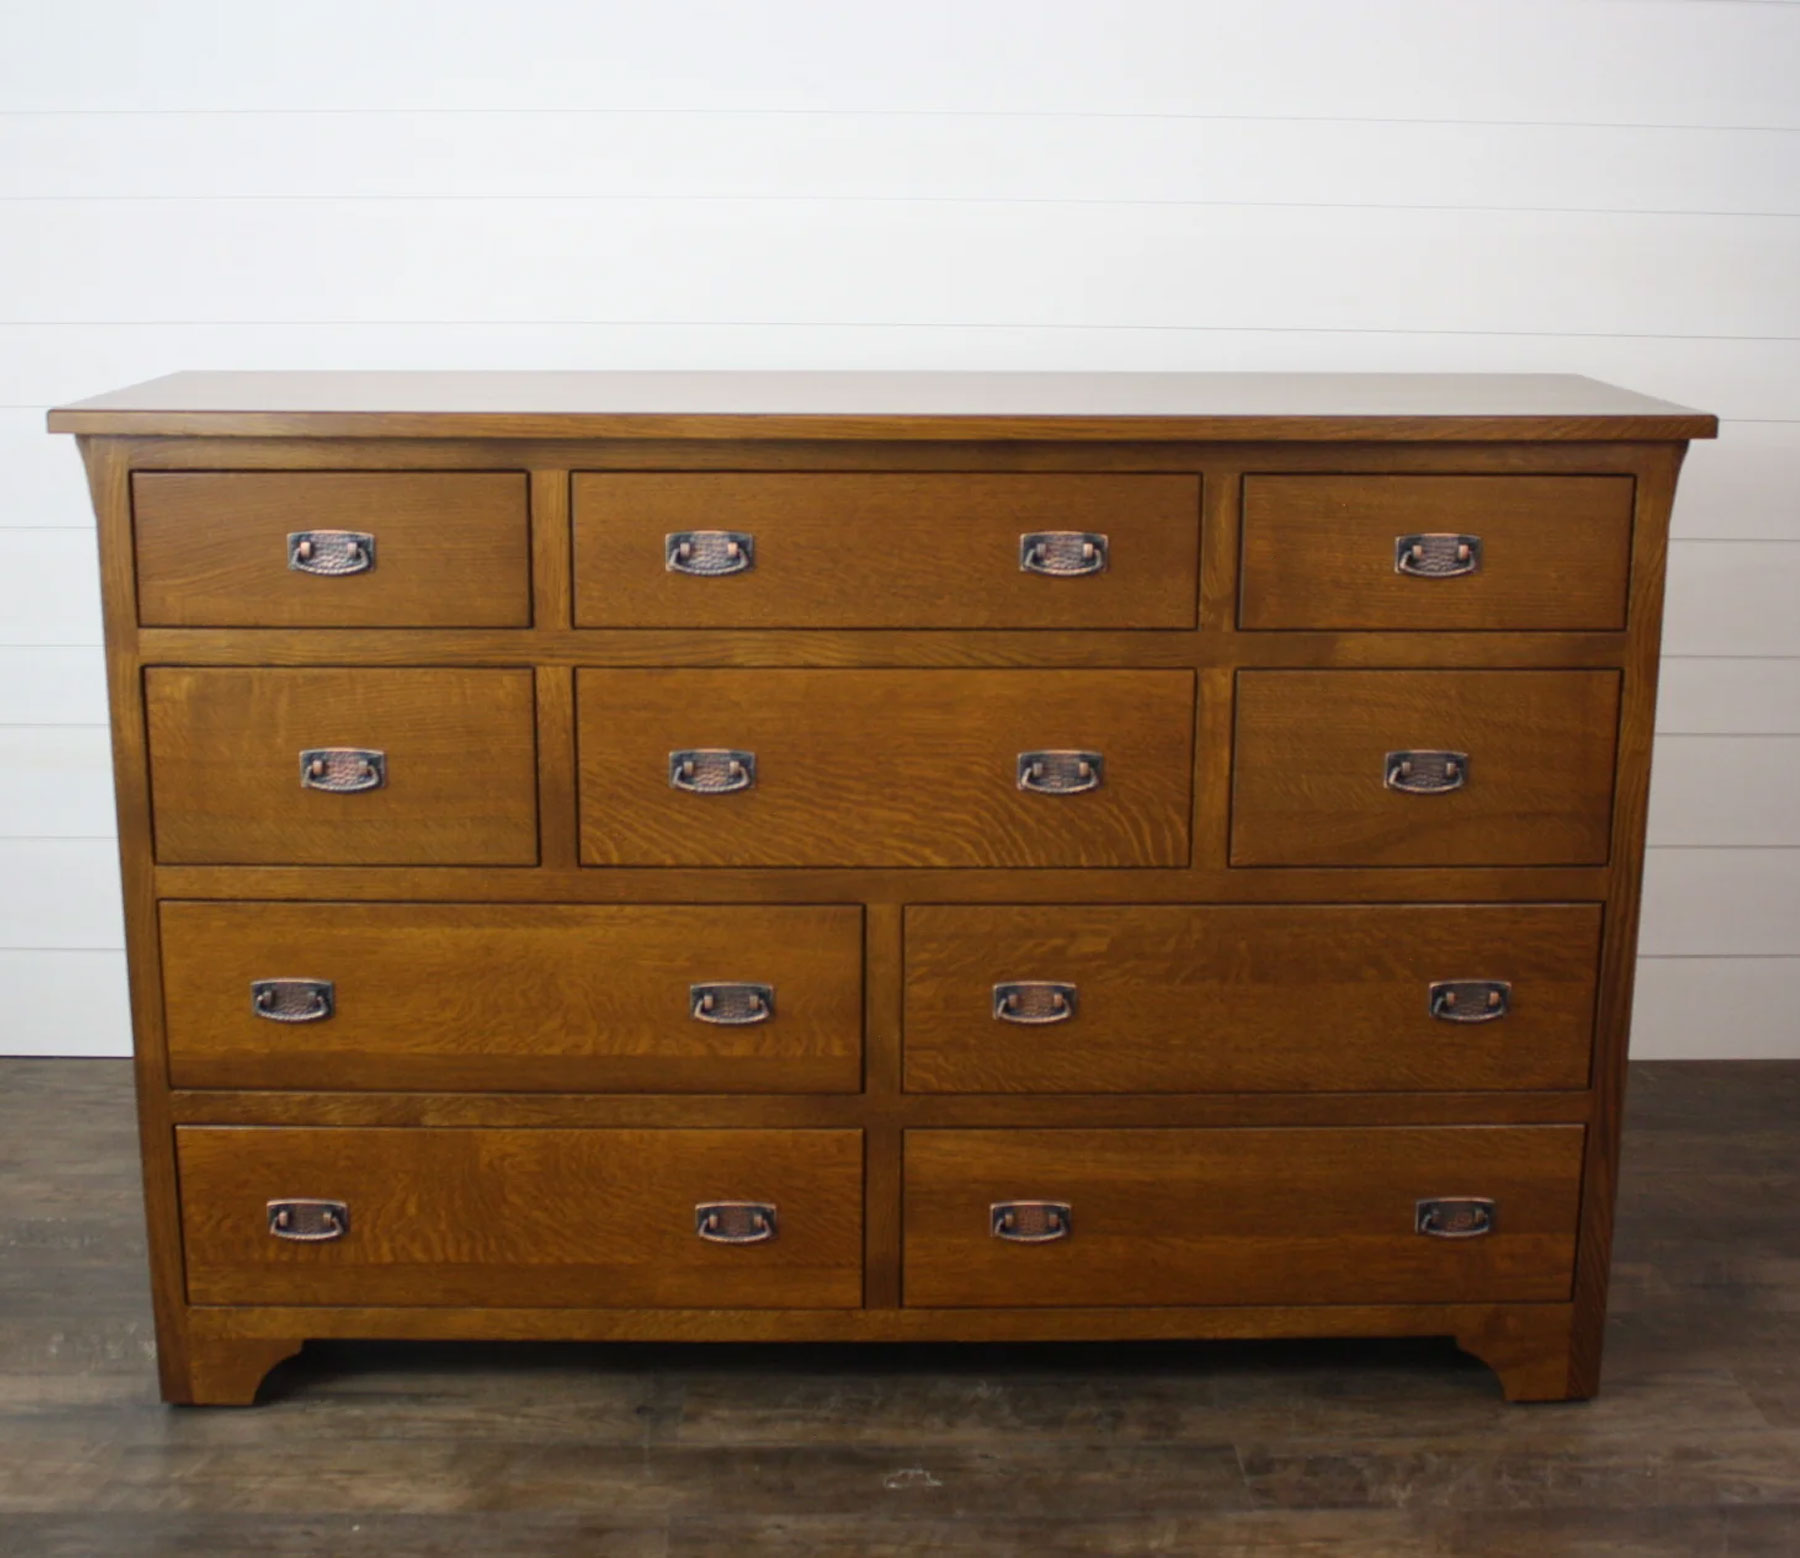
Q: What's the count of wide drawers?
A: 6